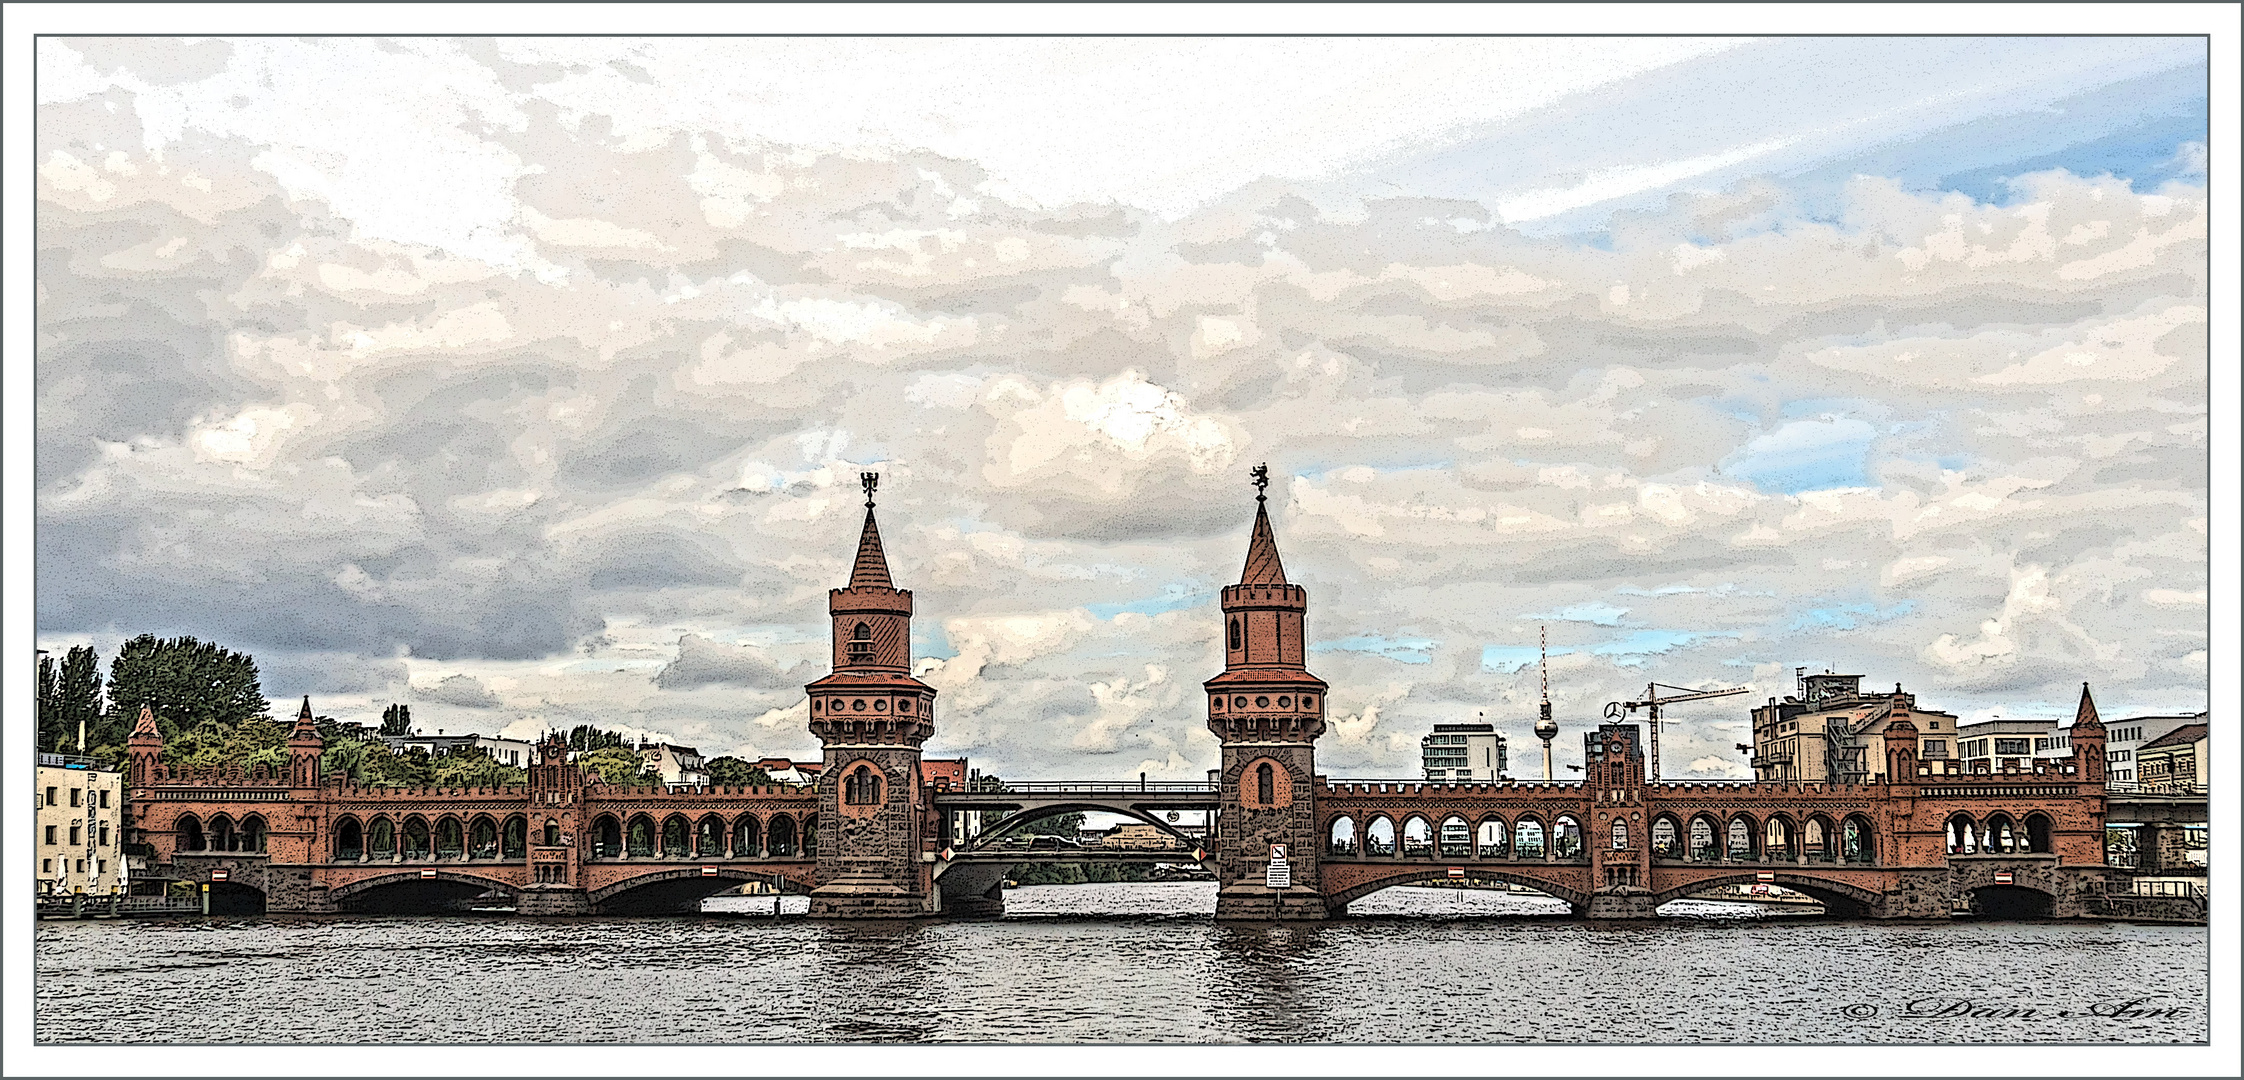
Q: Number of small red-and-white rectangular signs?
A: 6